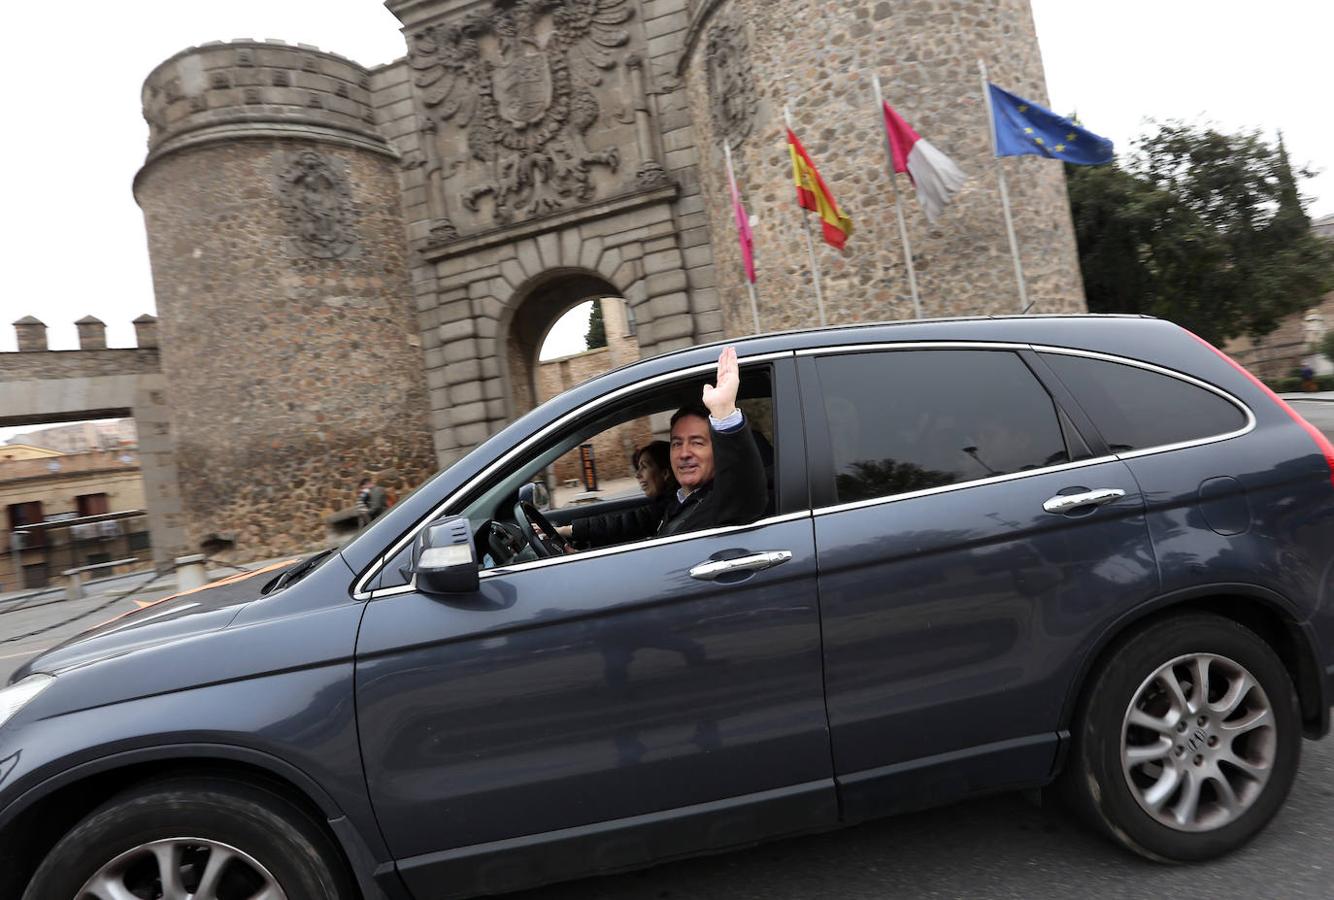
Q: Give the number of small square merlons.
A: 3